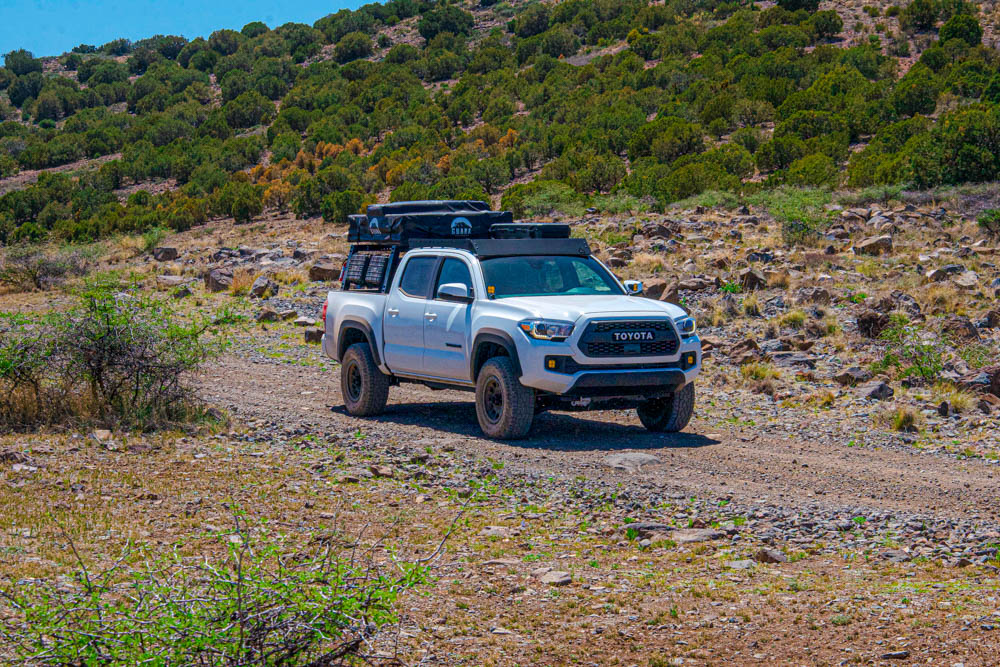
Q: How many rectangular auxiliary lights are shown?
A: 4